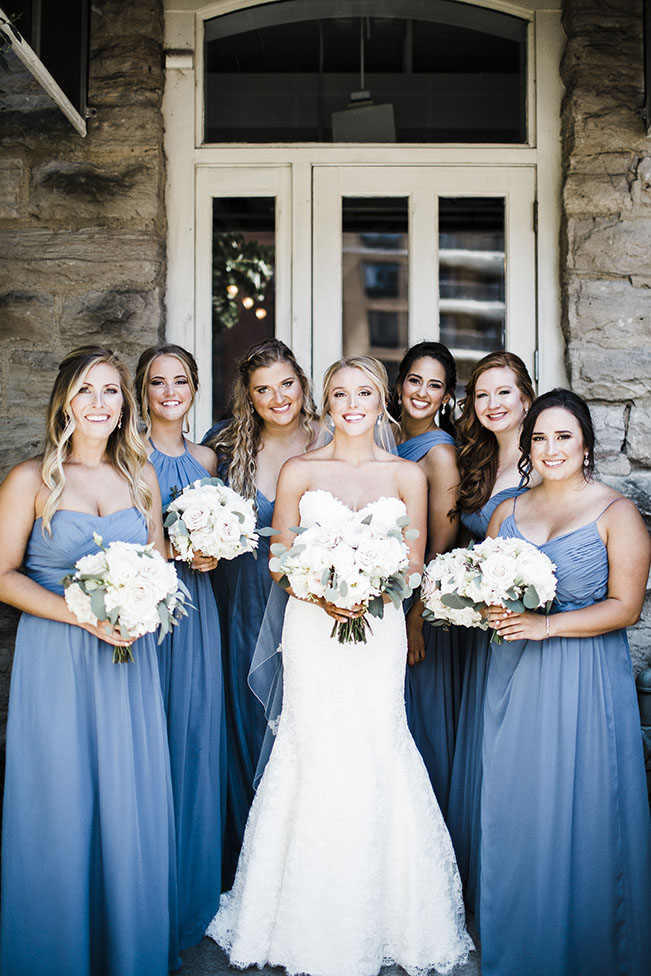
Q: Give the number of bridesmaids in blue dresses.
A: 6